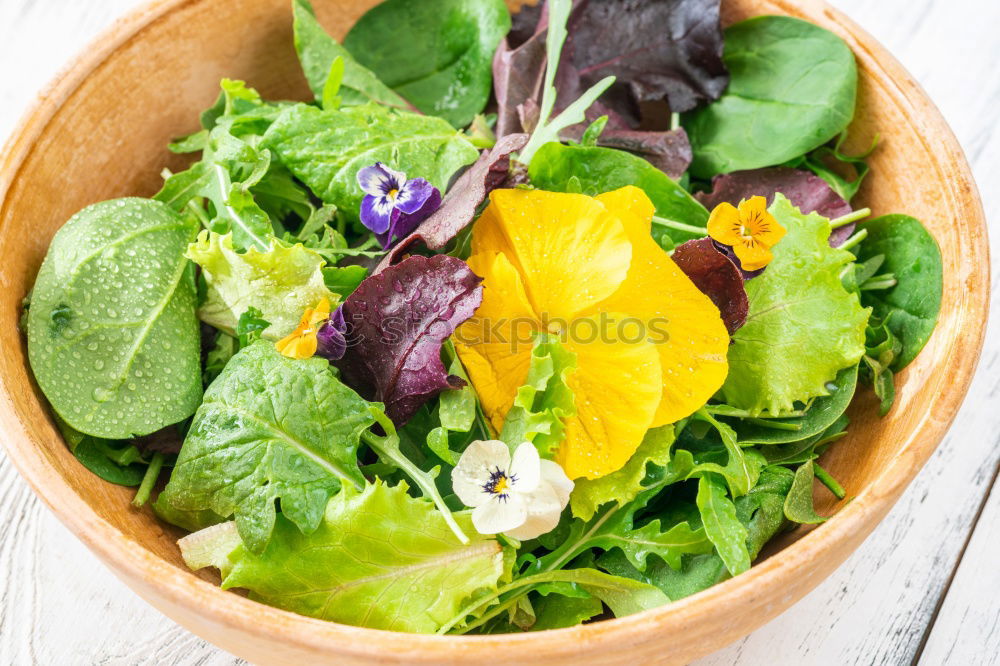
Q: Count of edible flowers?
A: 5